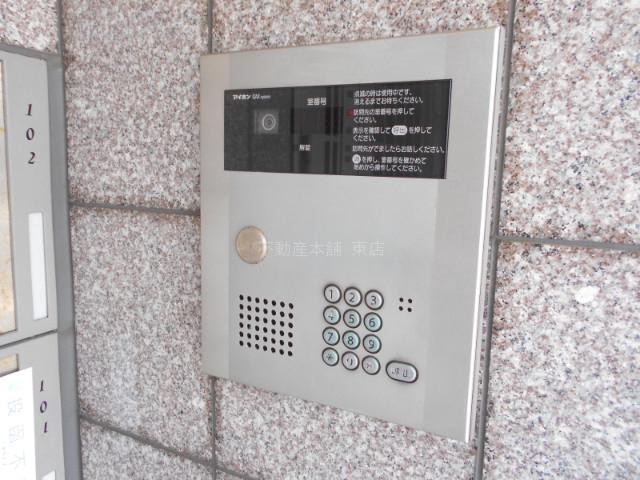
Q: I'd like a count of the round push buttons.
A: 12